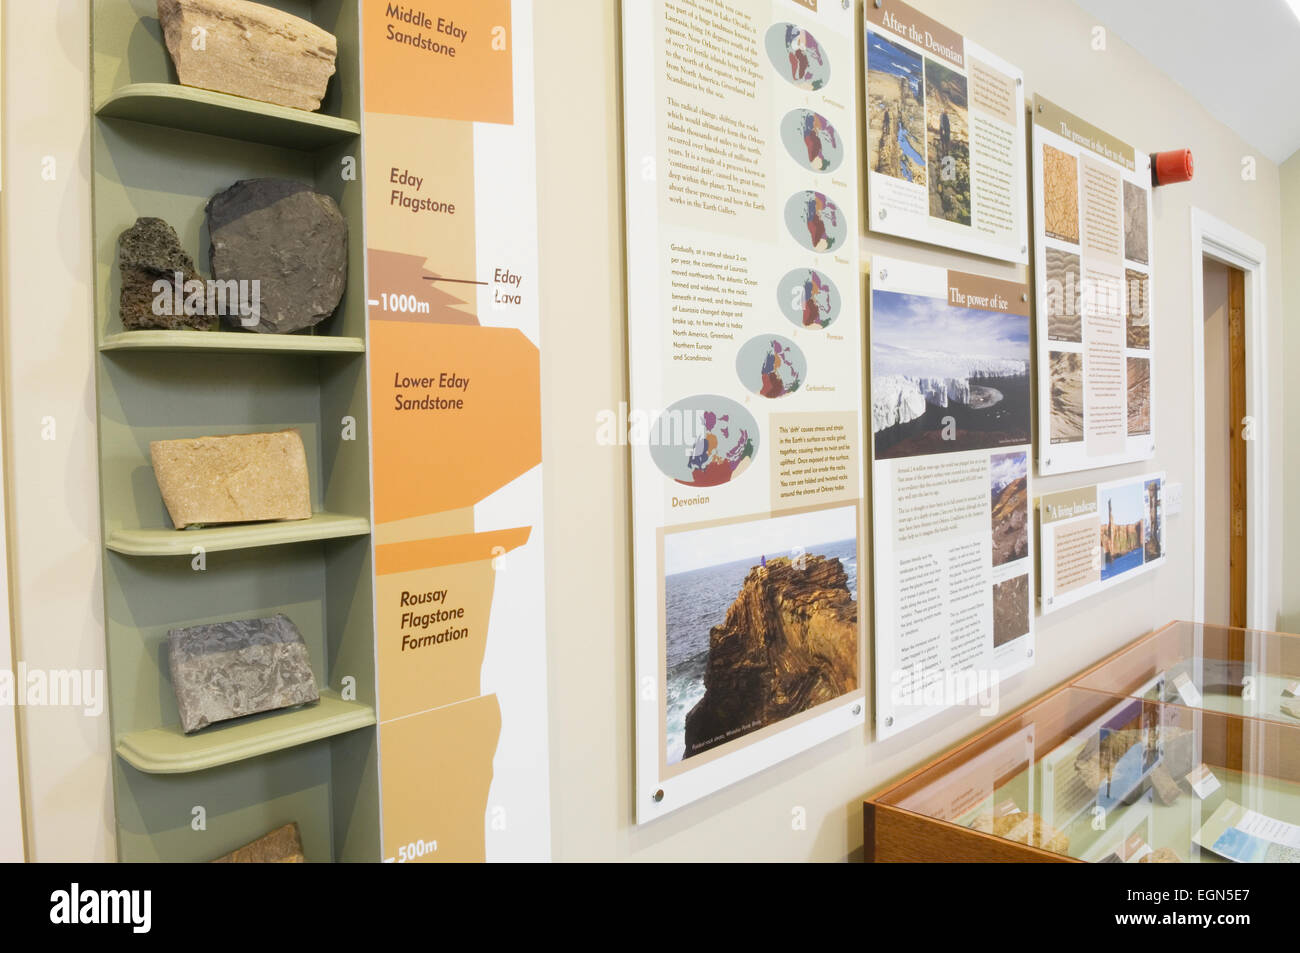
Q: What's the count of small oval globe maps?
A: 6